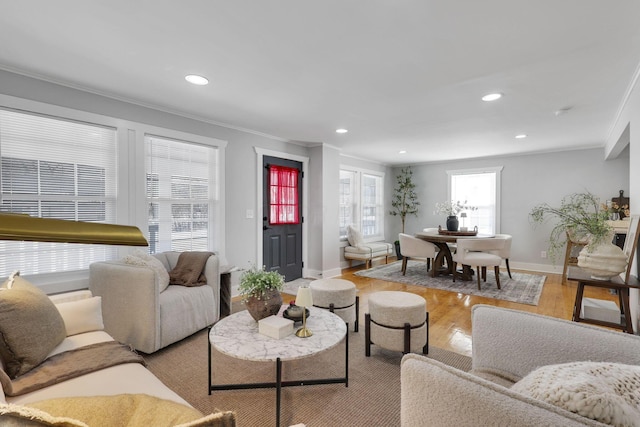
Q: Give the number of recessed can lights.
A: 5